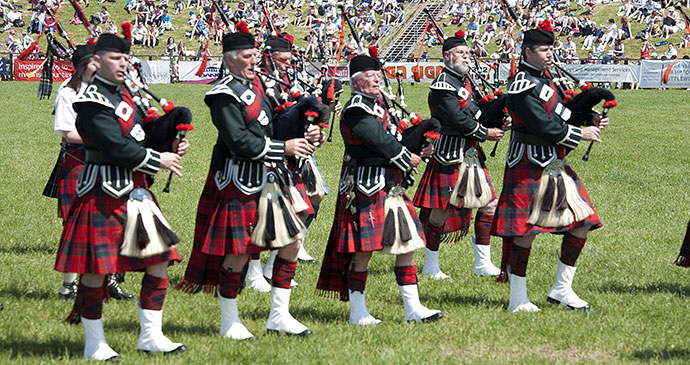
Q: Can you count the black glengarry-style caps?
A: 7